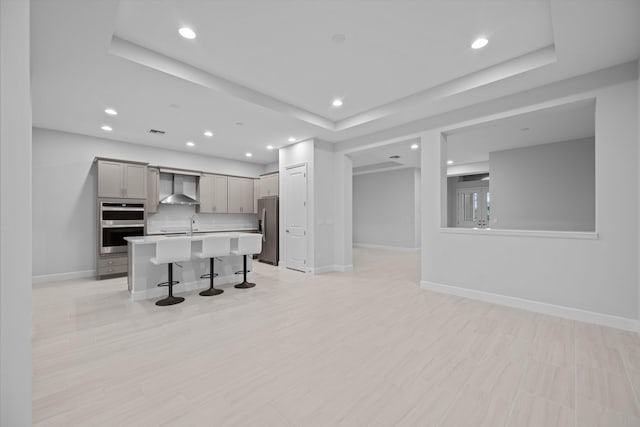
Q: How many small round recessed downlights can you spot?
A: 12